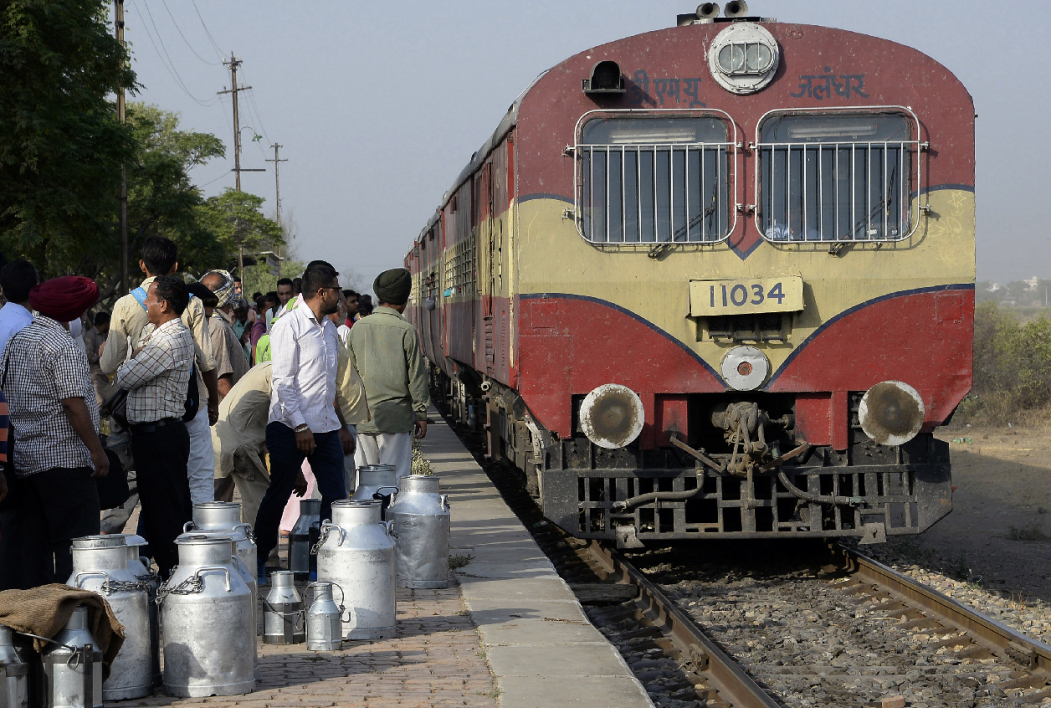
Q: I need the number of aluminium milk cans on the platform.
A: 13